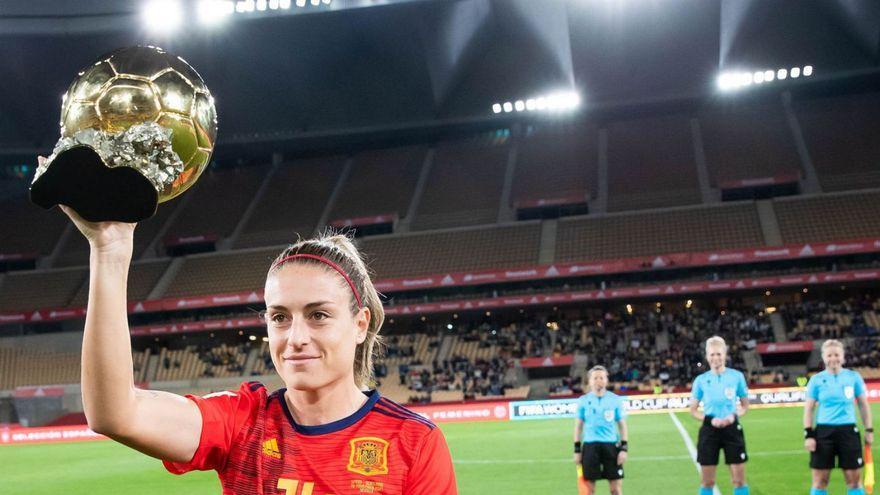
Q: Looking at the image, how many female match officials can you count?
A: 3